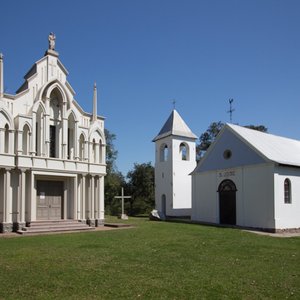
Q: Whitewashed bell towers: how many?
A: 1